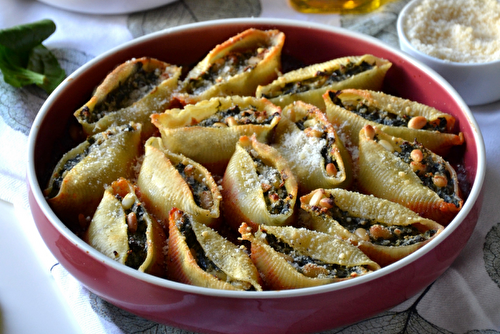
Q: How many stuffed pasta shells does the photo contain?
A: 14